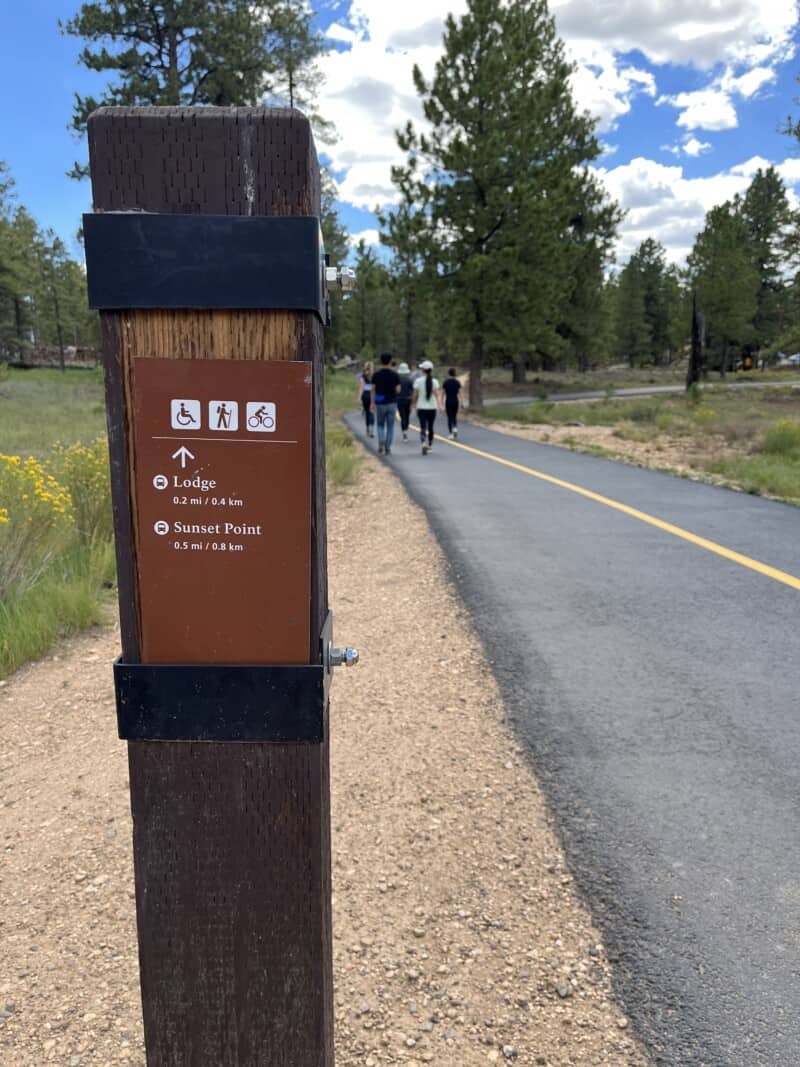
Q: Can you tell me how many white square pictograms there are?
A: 3